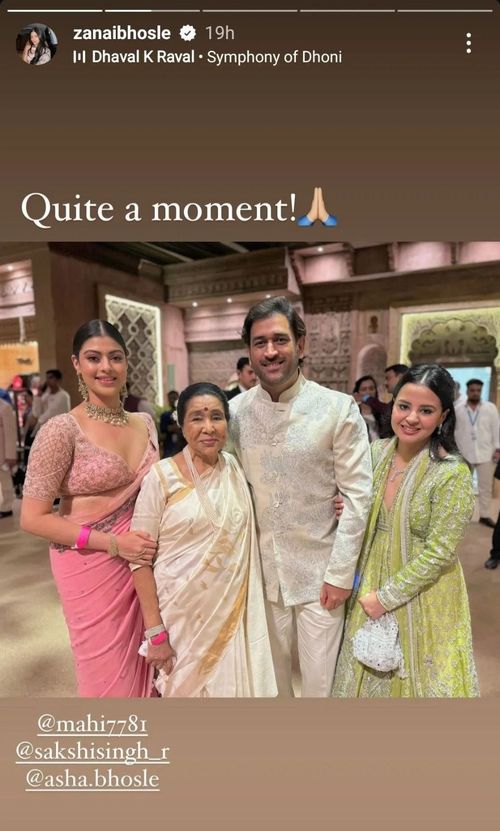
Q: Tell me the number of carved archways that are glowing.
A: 2